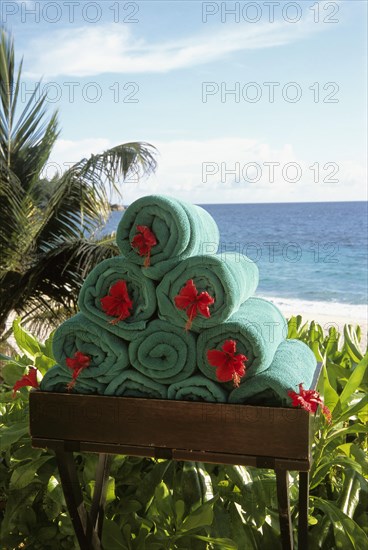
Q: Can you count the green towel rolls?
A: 10